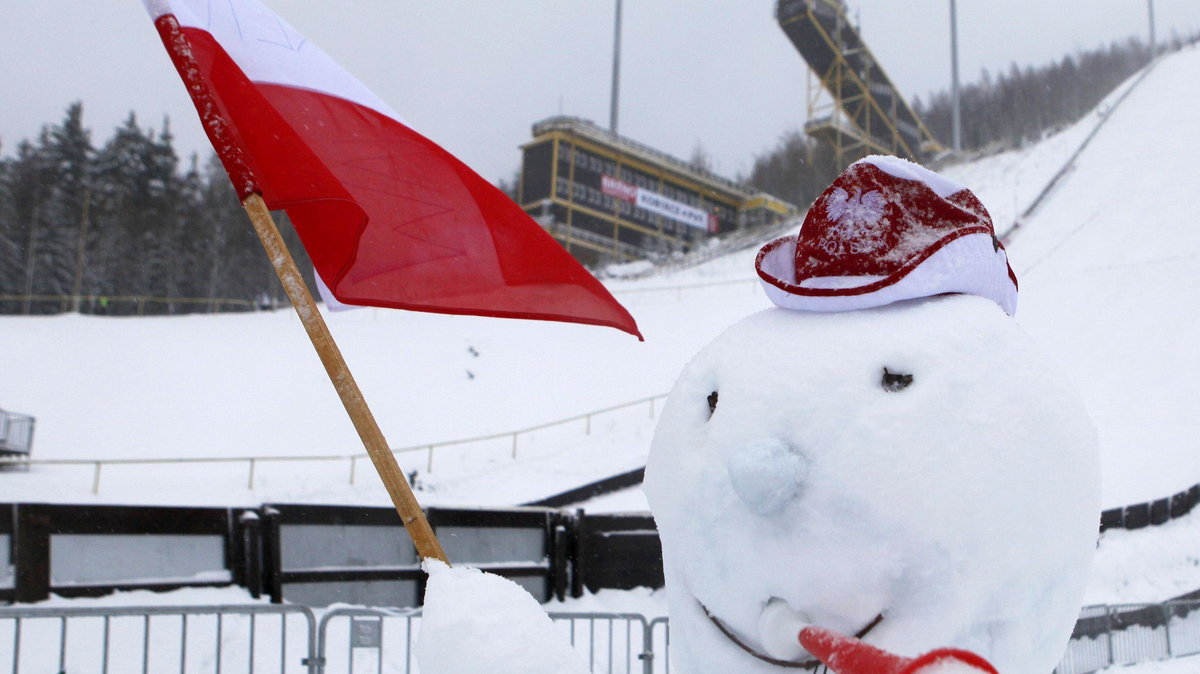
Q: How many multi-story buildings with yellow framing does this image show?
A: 1